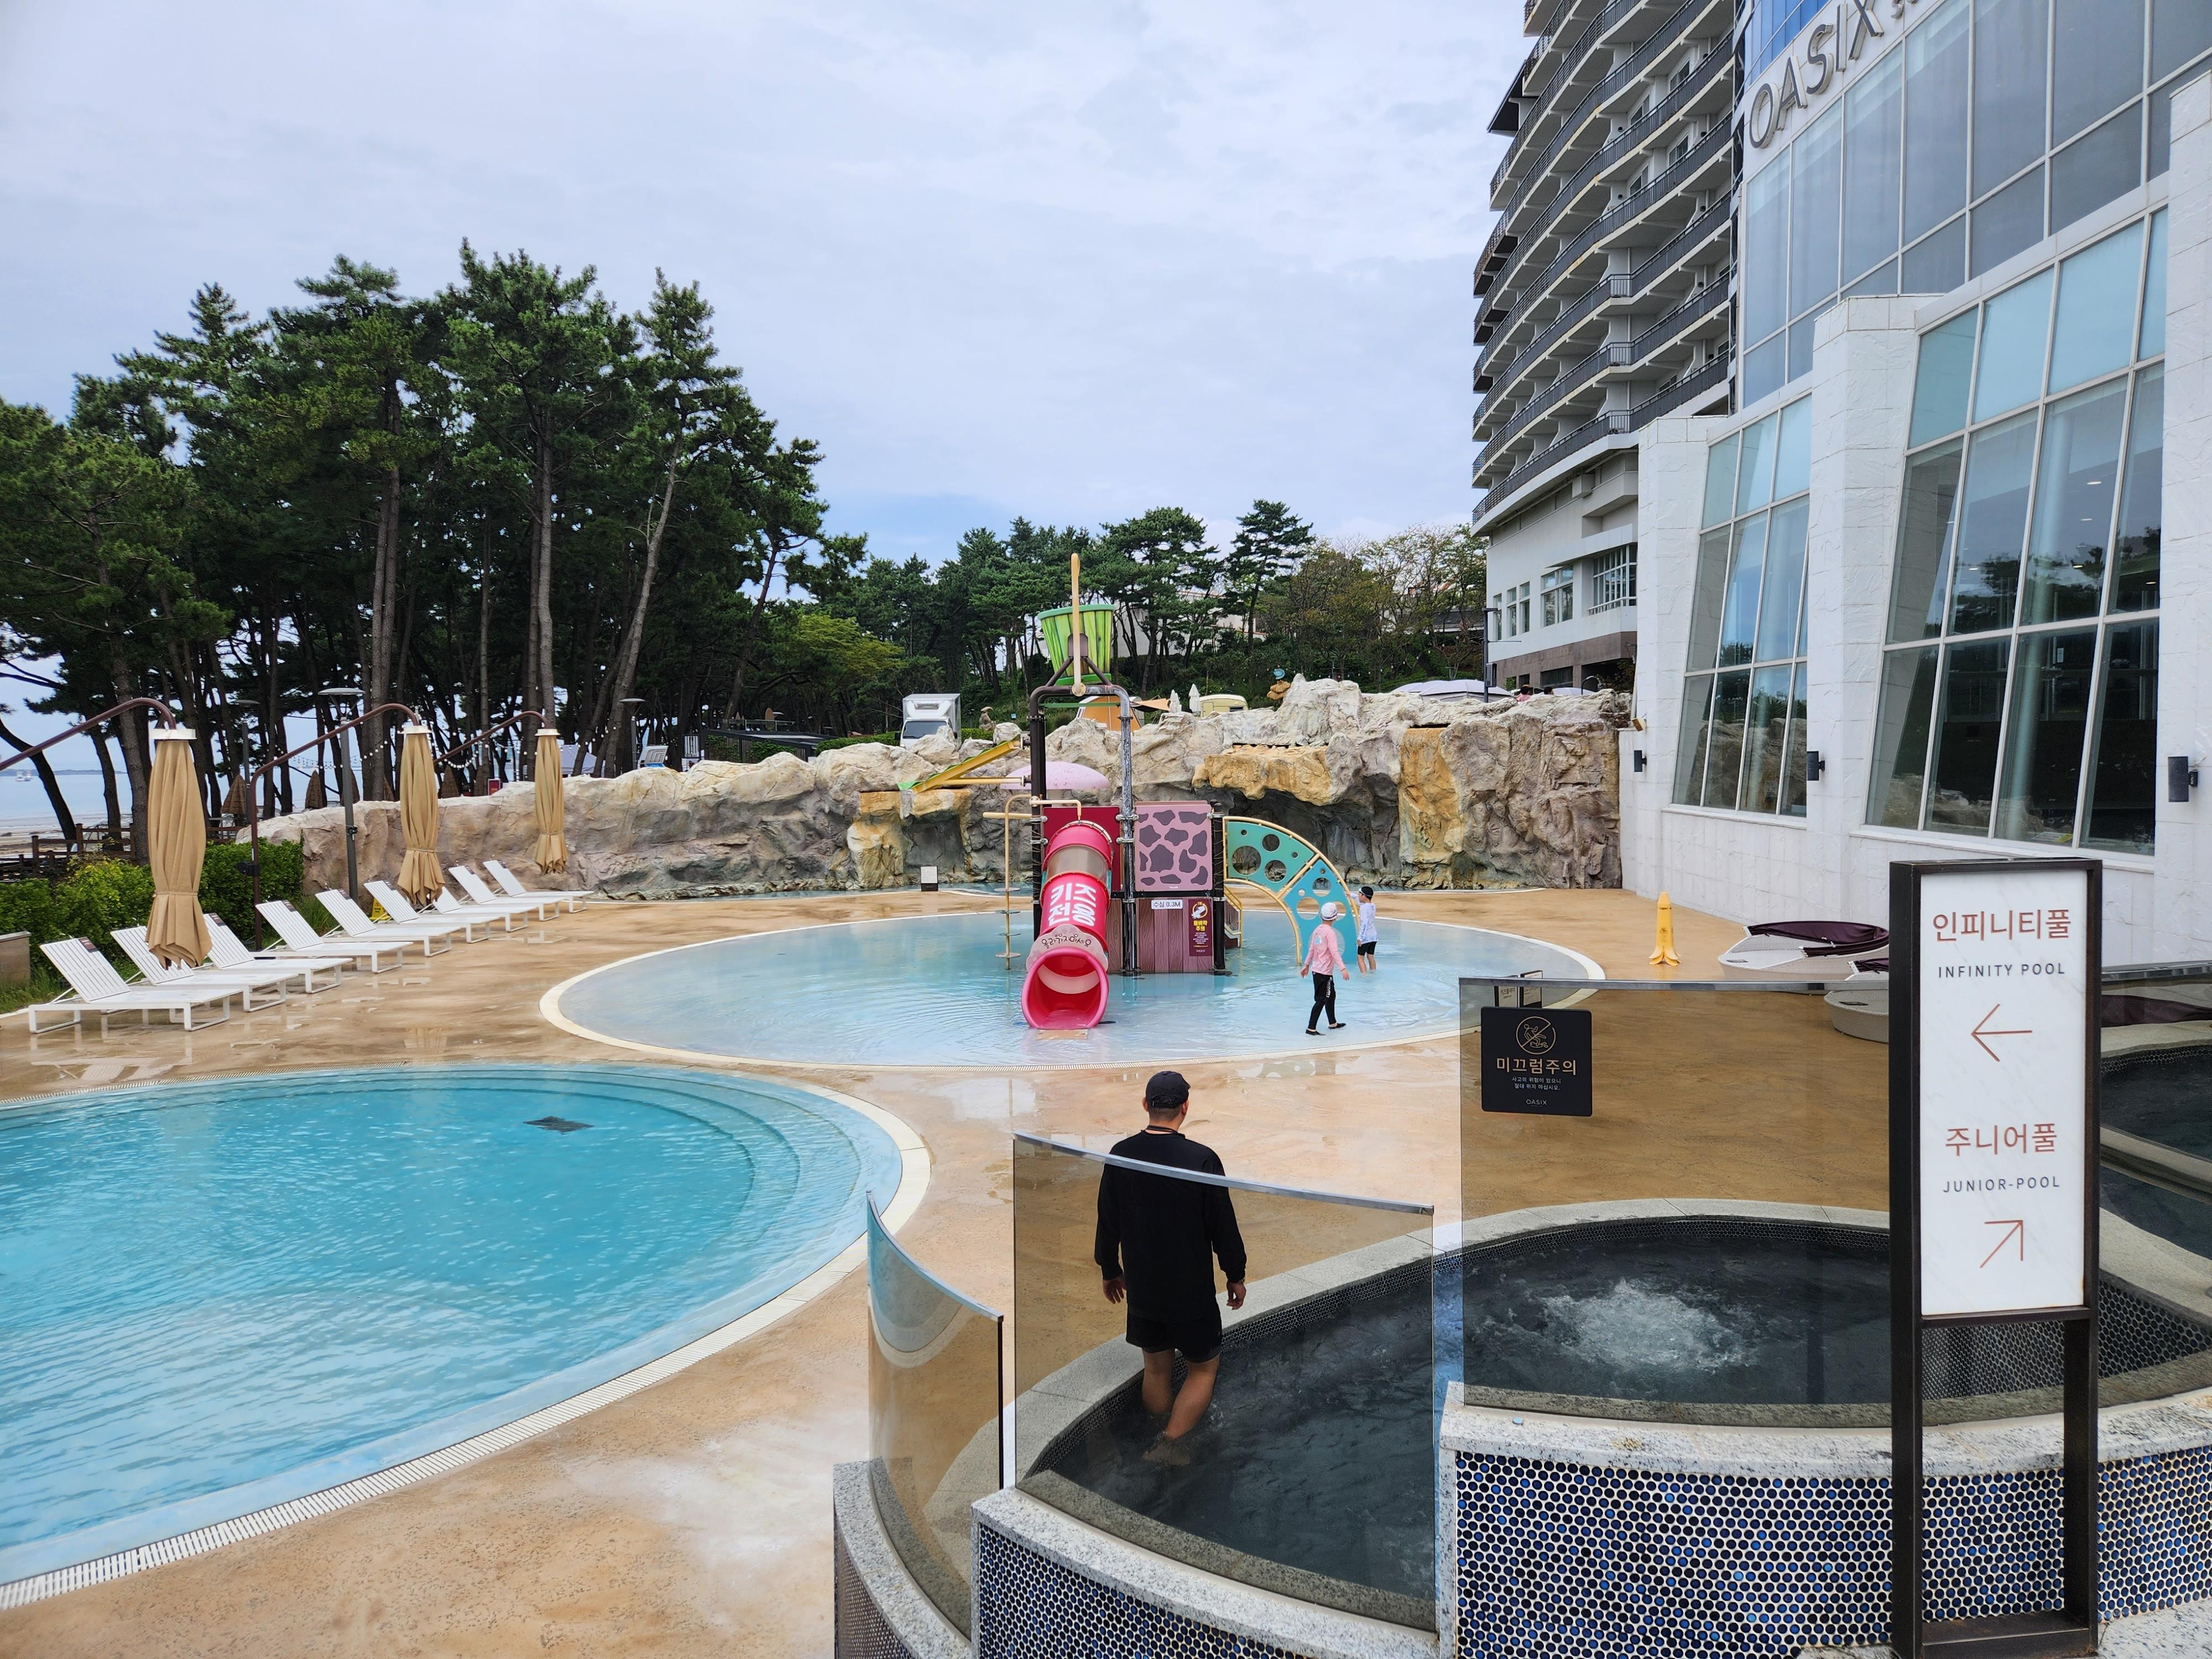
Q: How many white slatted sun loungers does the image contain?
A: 9